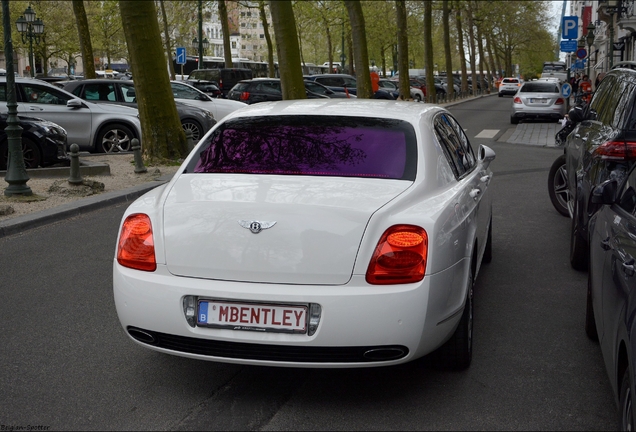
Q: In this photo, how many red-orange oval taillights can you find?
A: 2